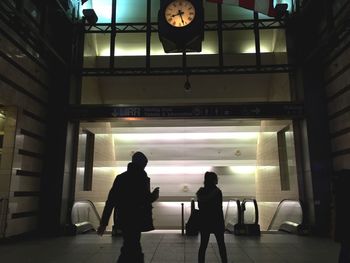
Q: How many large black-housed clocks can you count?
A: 1